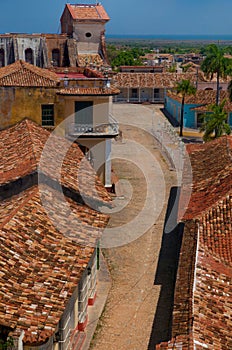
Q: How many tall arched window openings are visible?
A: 3